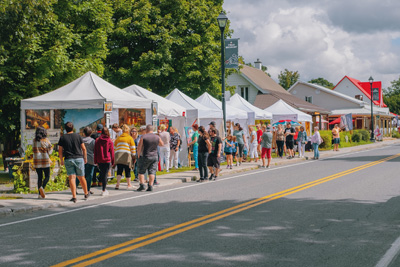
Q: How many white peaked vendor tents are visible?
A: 6